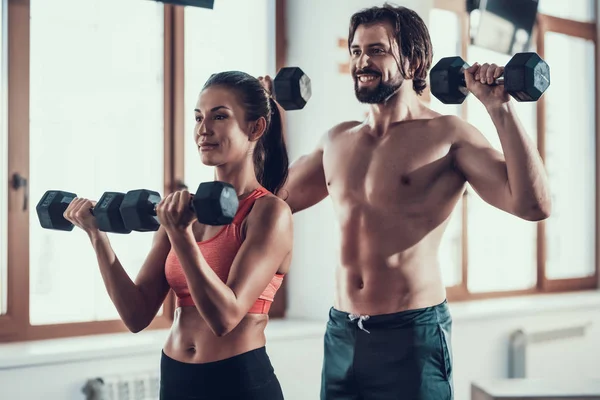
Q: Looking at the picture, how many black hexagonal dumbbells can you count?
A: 4